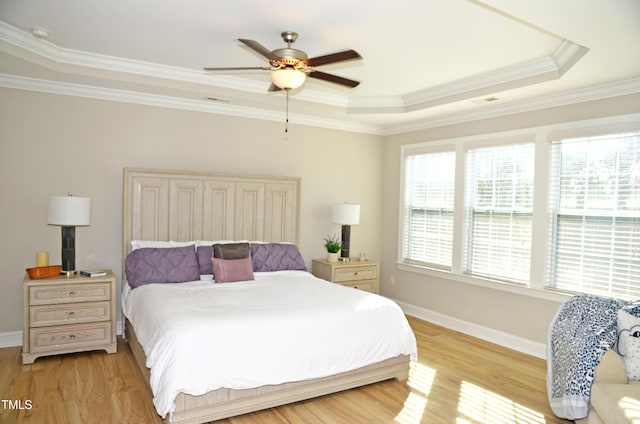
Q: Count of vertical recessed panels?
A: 5